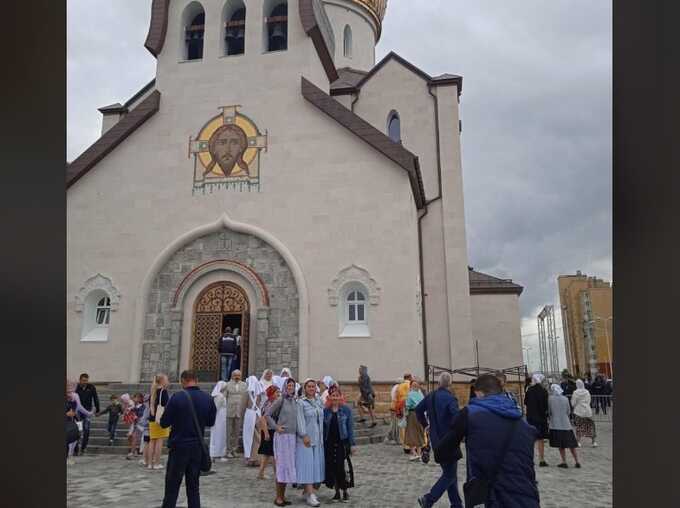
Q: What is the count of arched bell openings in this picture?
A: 3